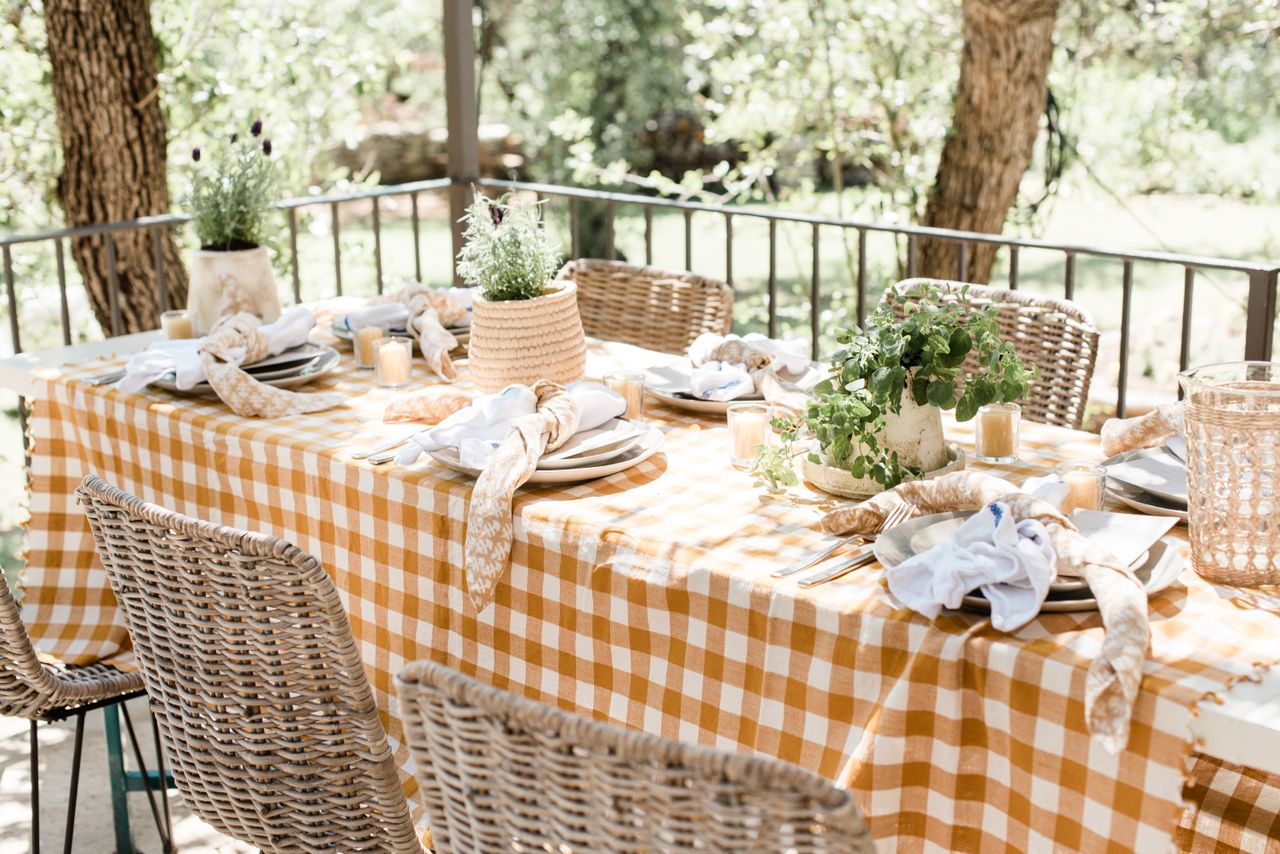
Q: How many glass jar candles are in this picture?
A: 7